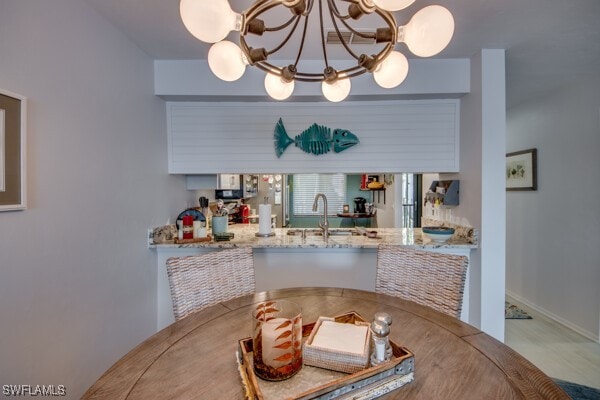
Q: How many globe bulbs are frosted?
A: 7